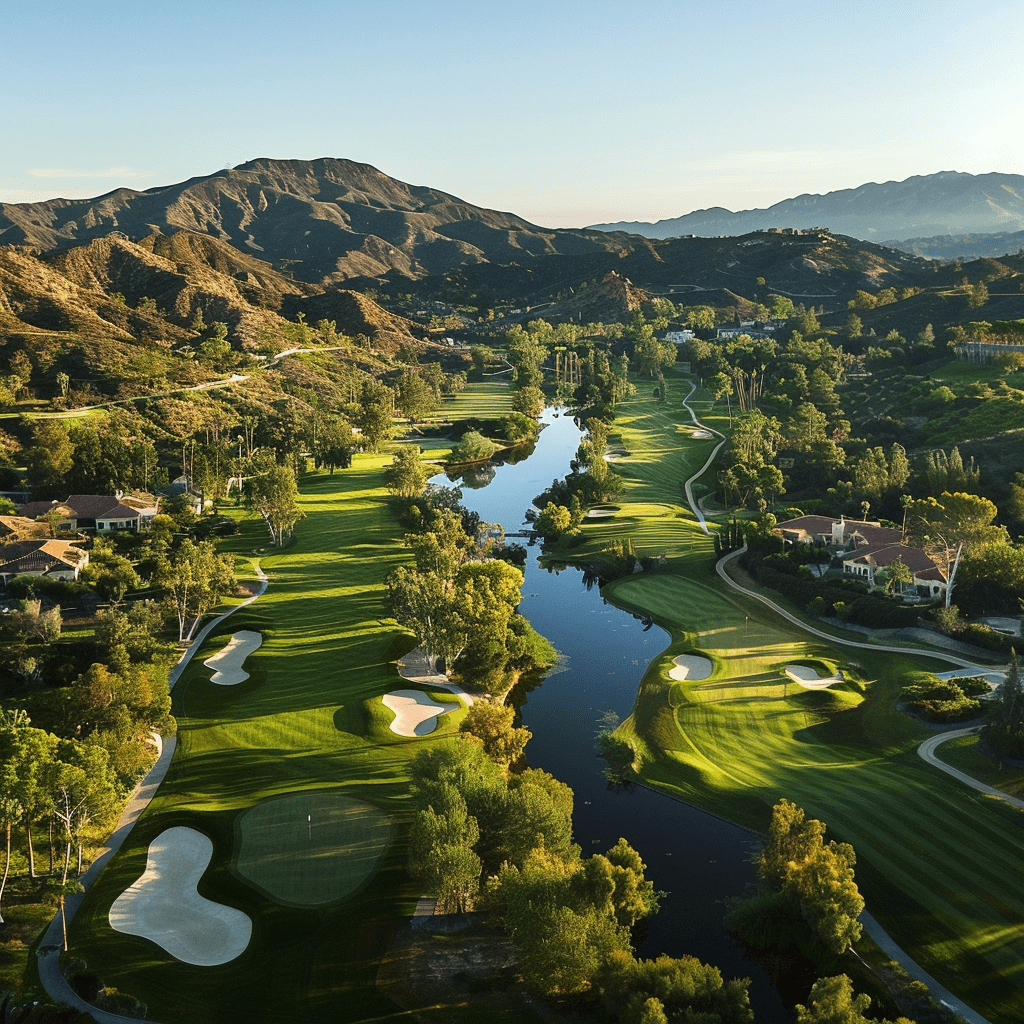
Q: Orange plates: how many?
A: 0